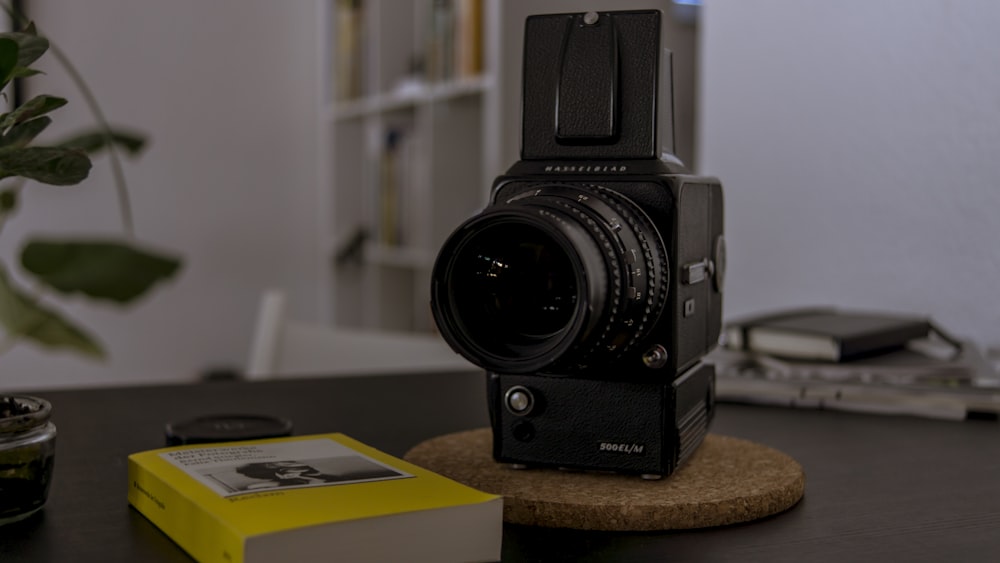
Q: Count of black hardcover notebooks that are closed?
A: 1